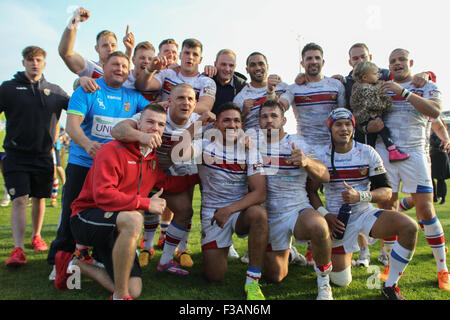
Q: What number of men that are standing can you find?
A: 12